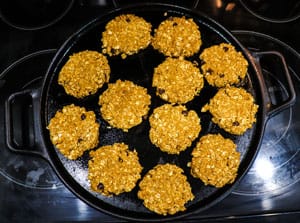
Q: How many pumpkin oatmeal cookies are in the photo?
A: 12